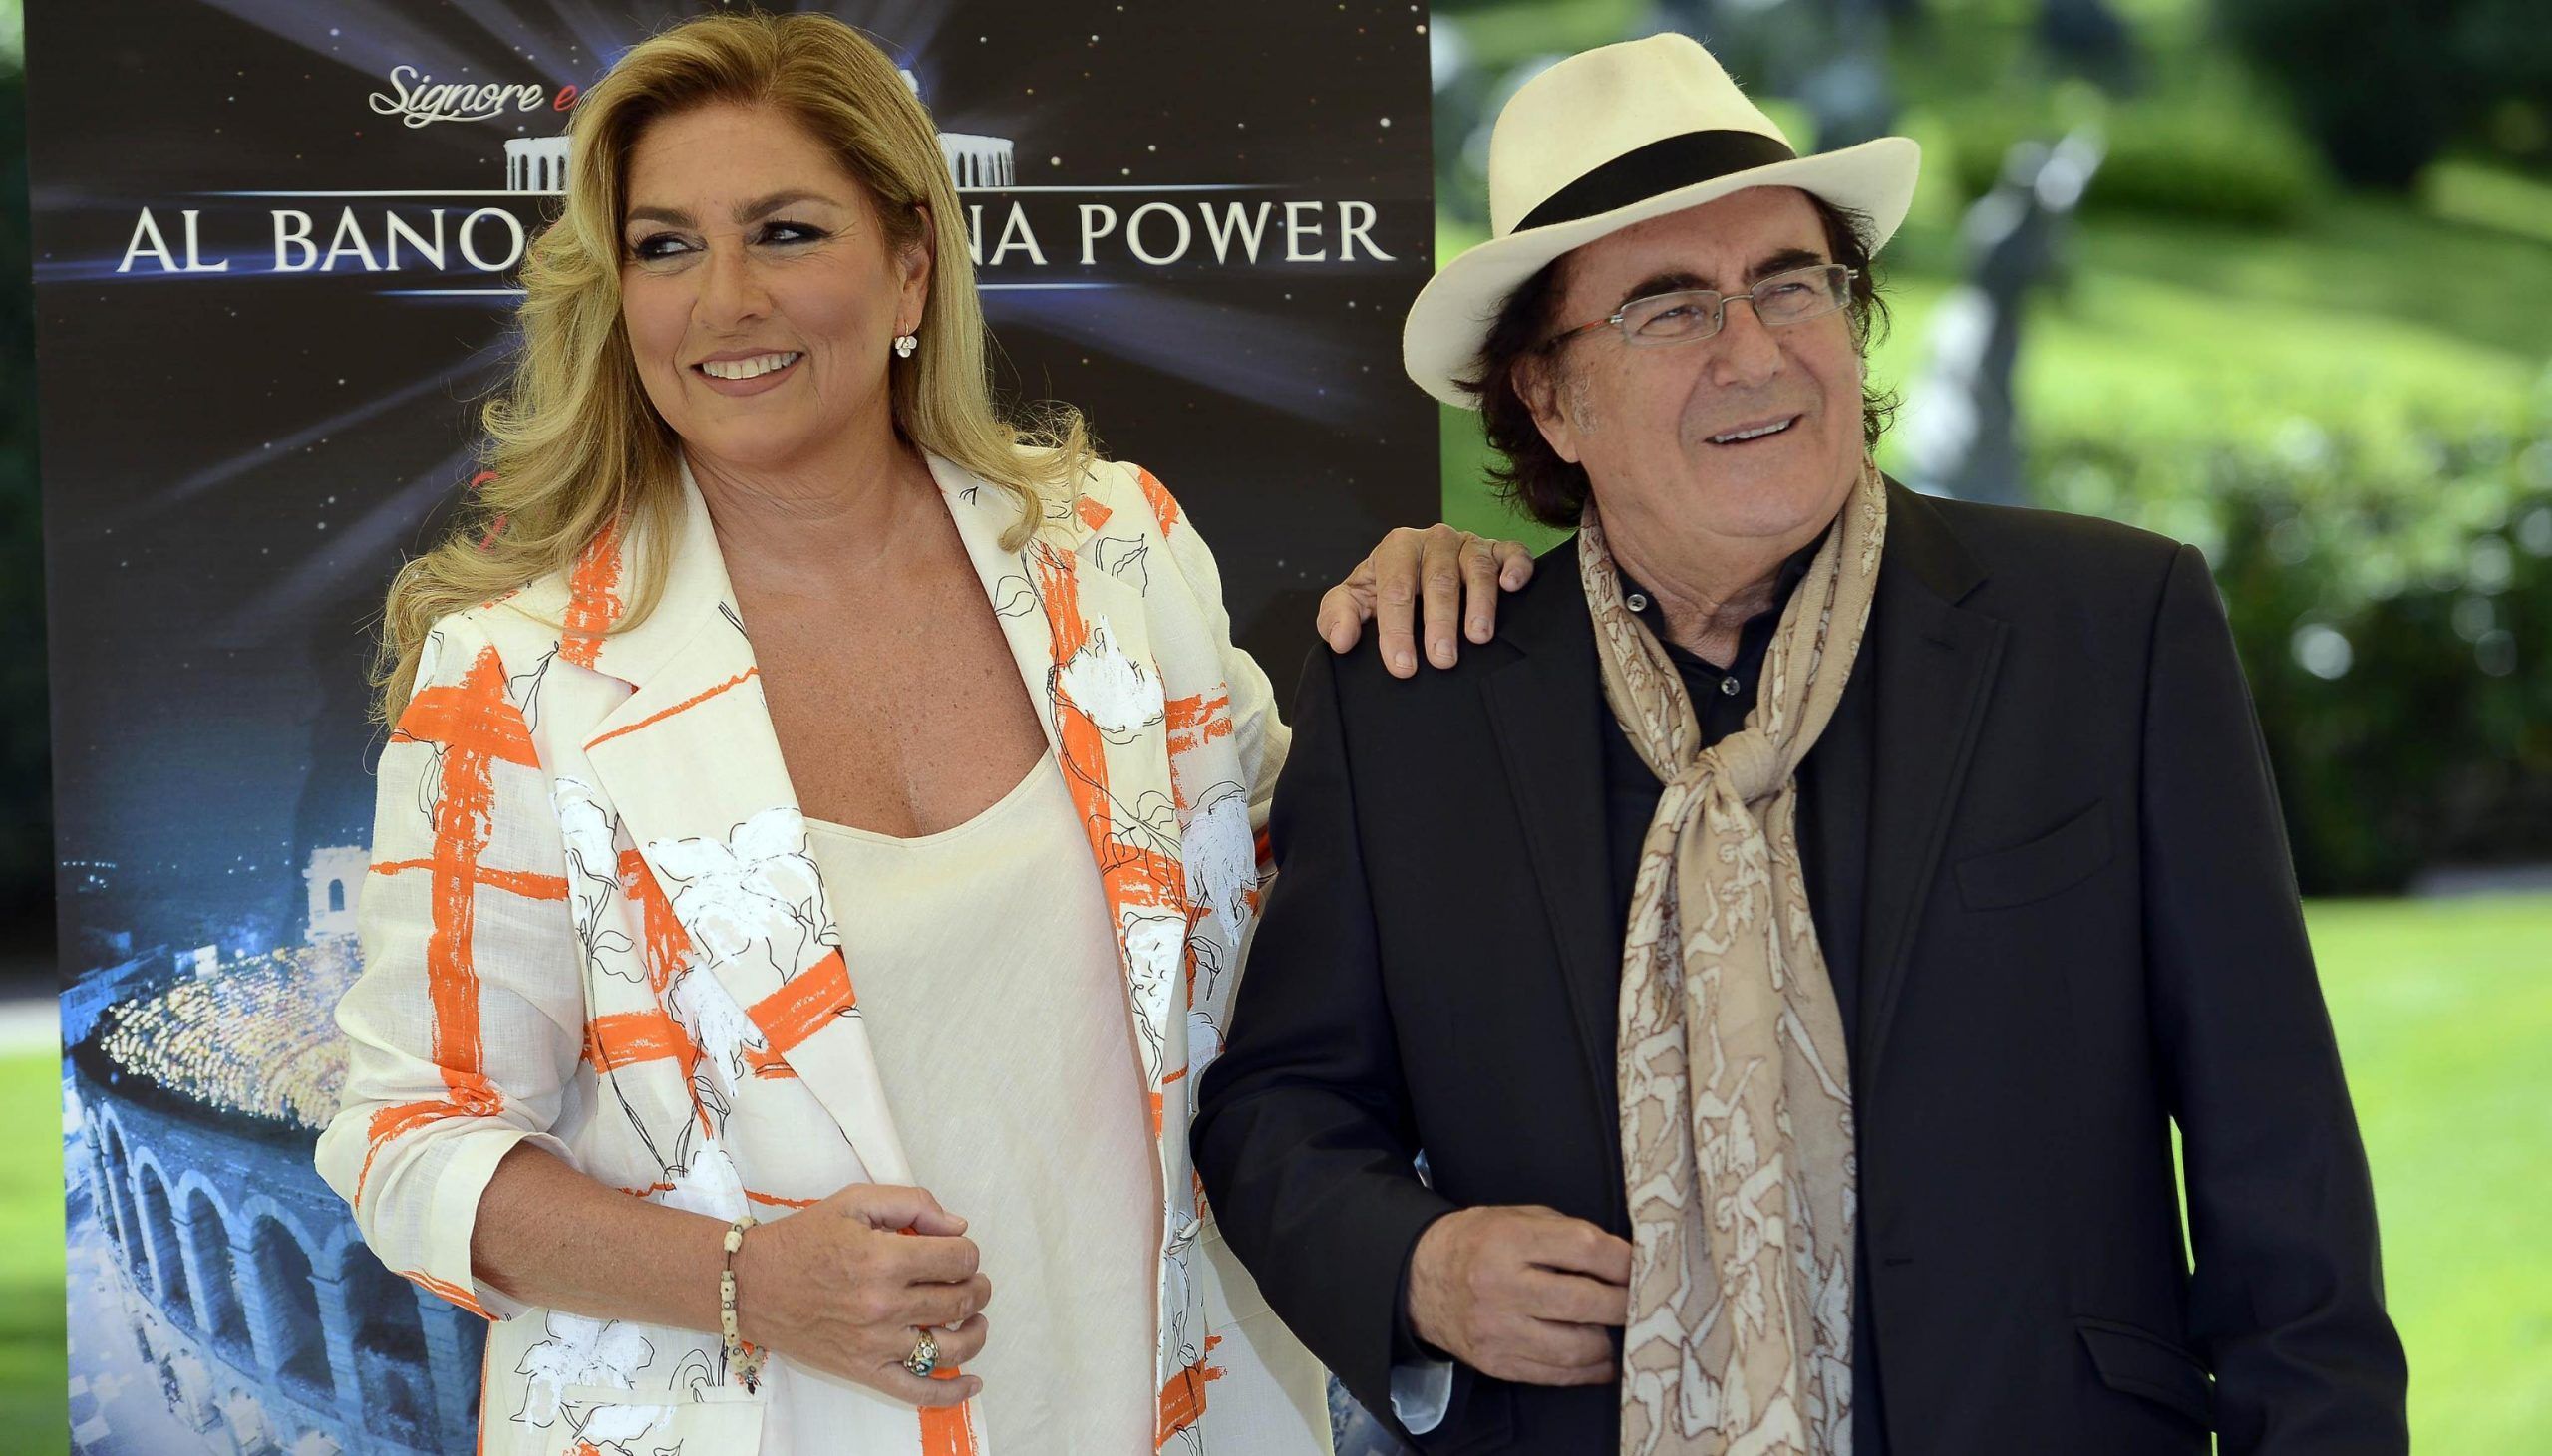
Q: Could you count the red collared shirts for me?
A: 0